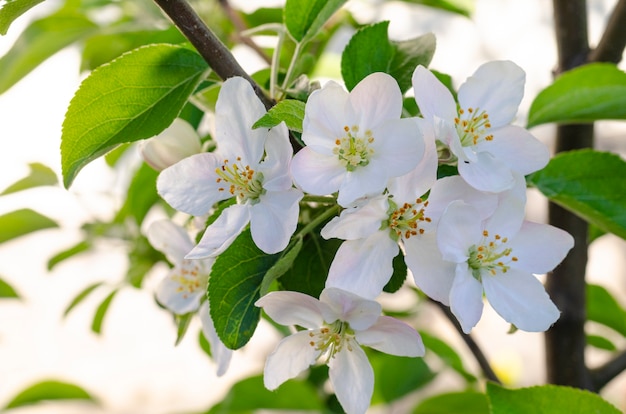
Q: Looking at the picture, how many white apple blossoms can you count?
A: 7